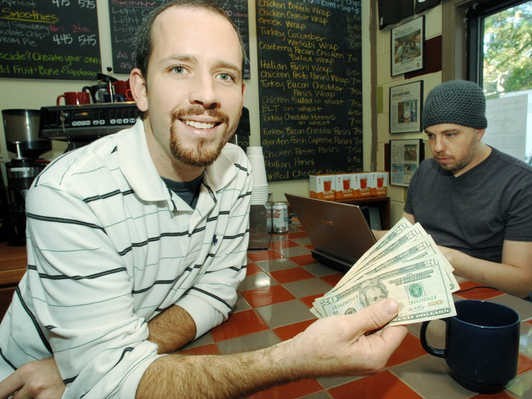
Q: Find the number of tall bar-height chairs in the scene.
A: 0